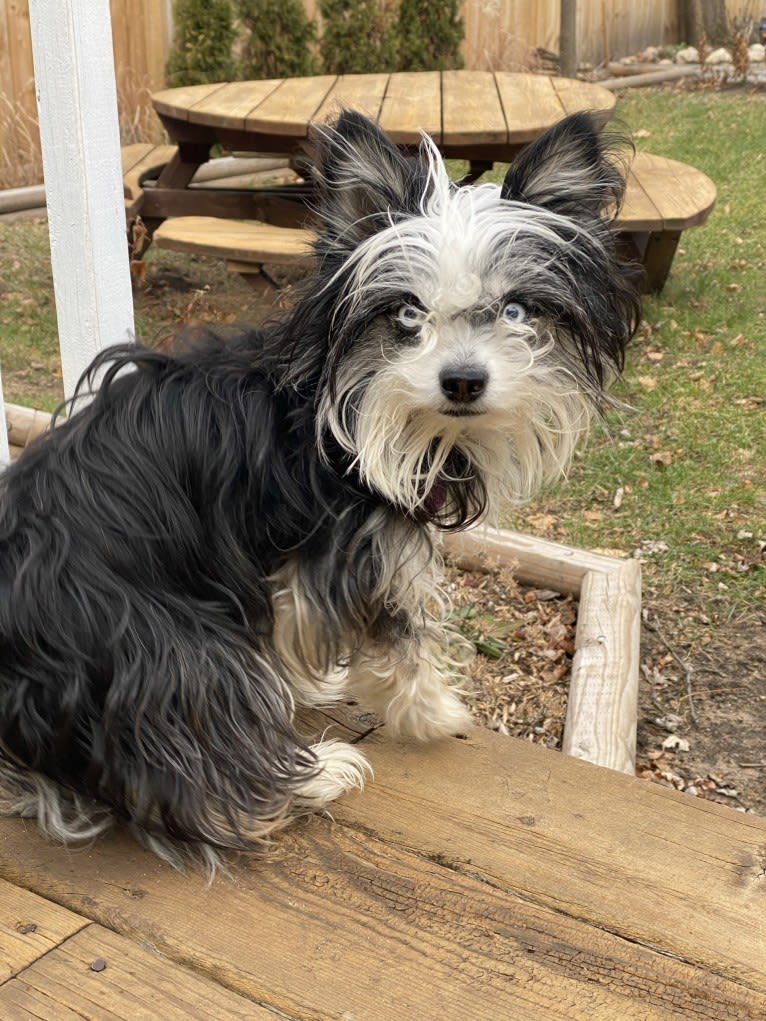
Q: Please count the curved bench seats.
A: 3